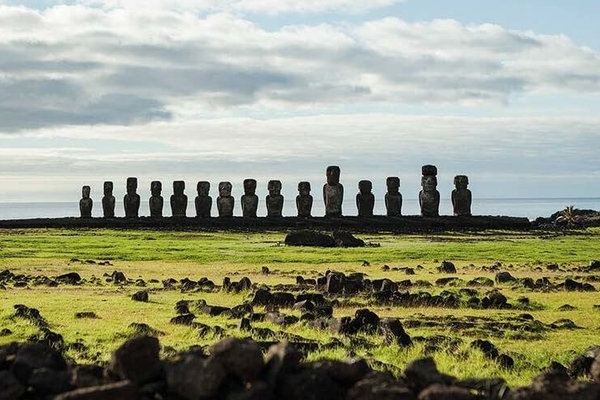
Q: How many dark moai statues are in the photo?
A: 15